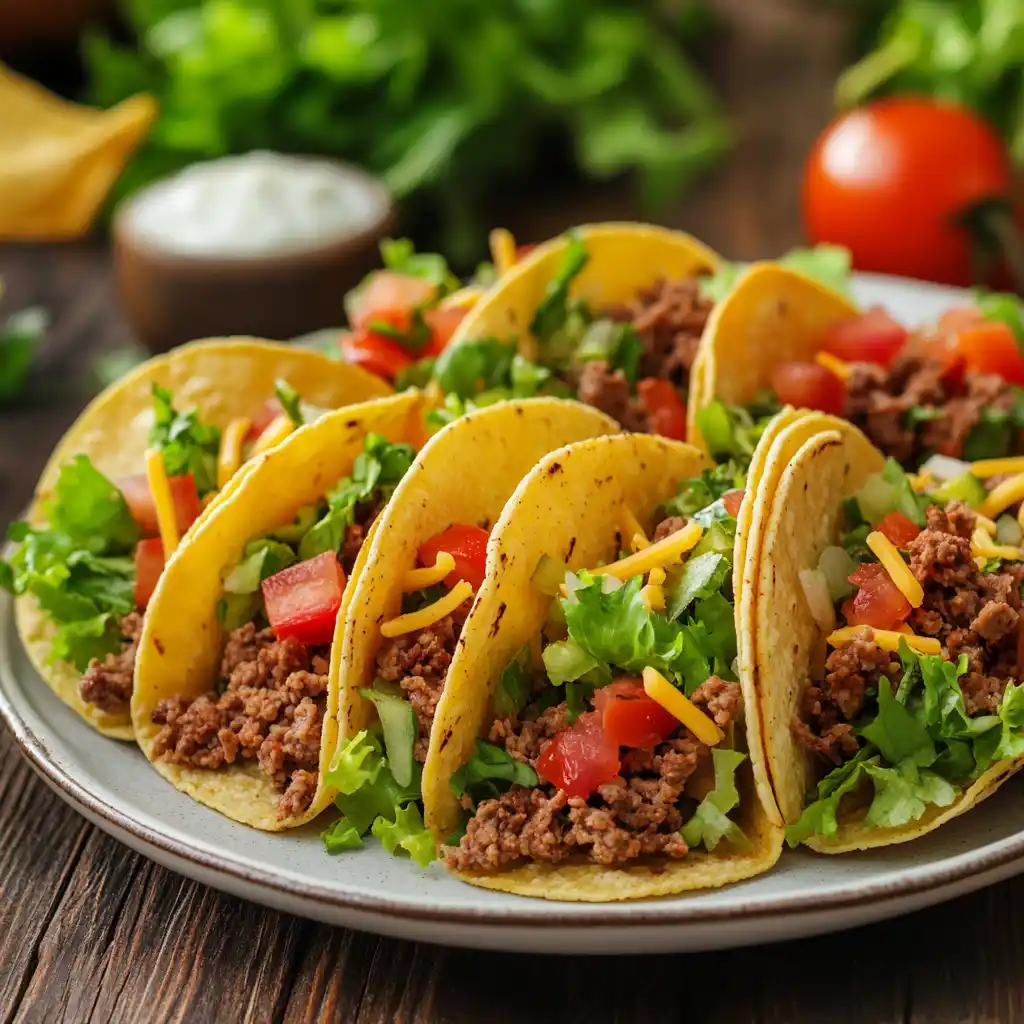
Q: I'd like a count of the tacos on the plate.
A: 8